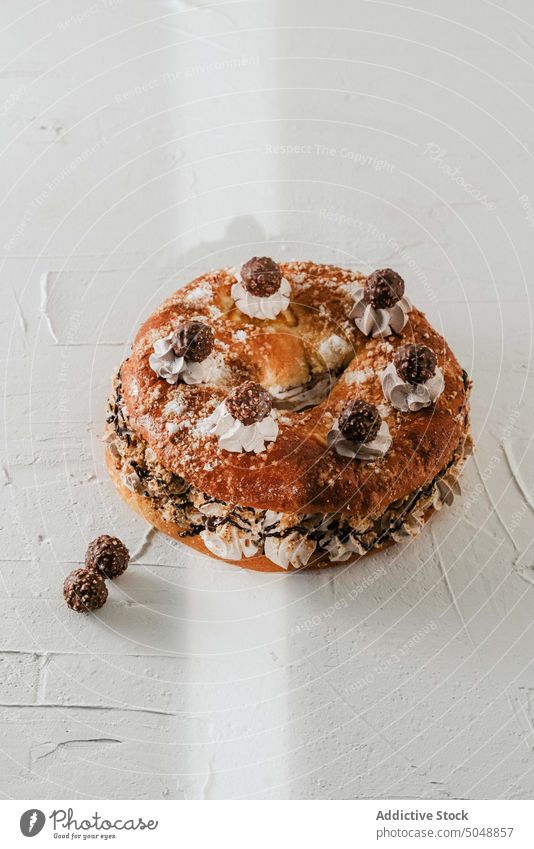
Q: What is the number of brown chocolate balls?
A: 8